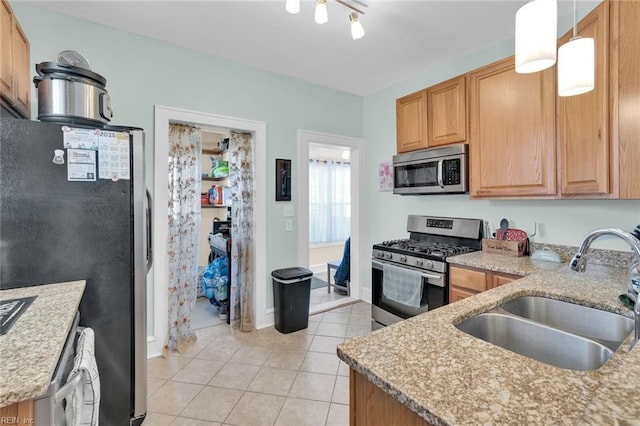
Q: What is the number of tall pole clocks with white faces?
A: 0